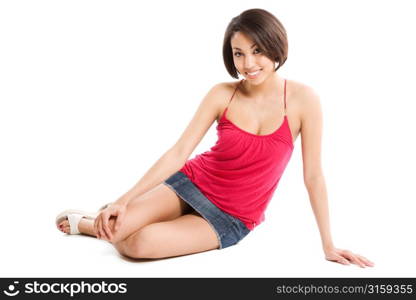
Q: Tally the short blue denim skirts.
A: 1